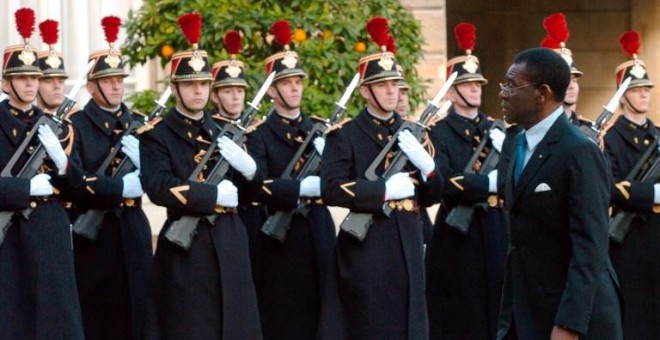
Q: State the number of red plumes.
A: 12